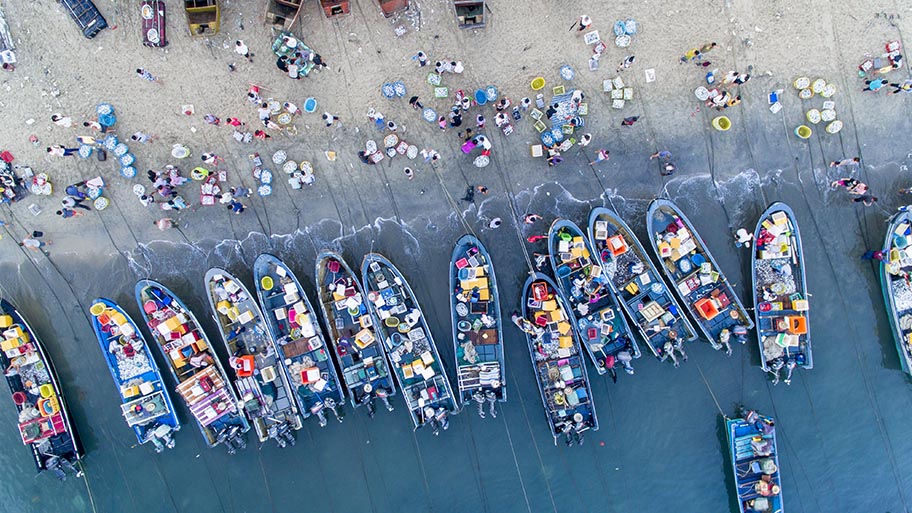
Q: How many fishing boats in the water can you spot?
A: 15